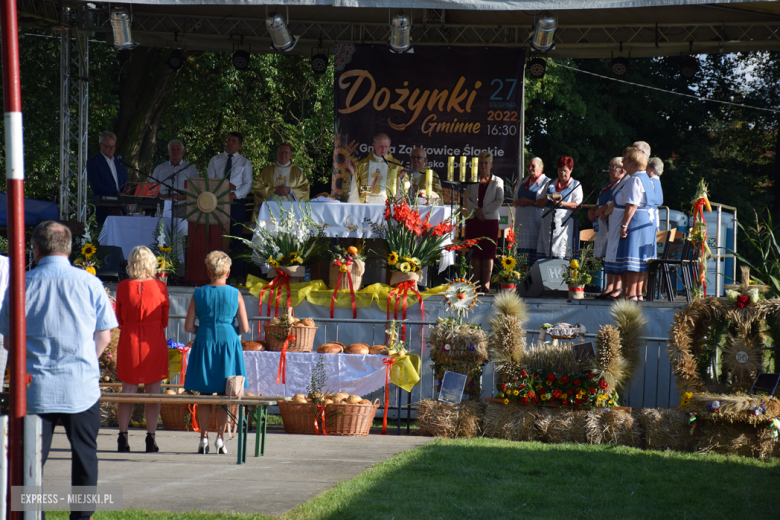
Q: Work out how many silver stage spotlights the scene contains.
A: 4